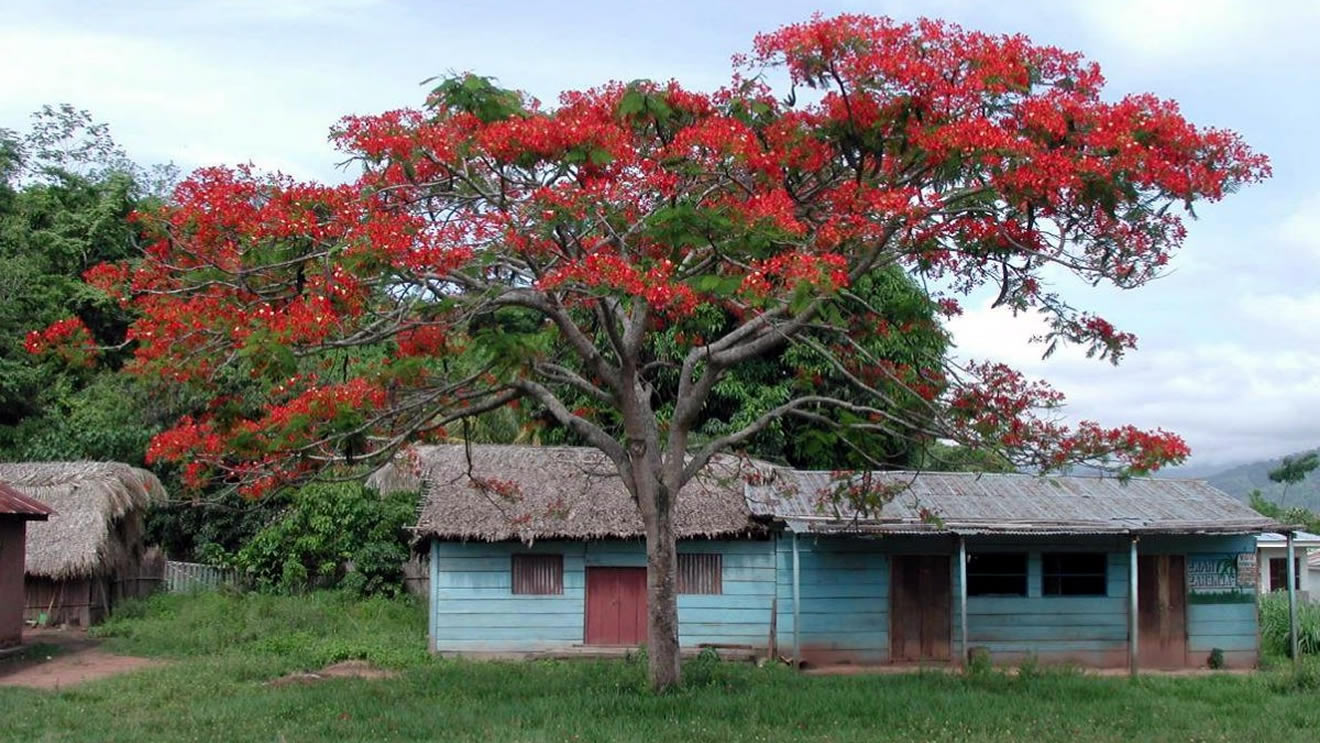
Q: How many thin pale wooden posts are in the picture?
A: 4